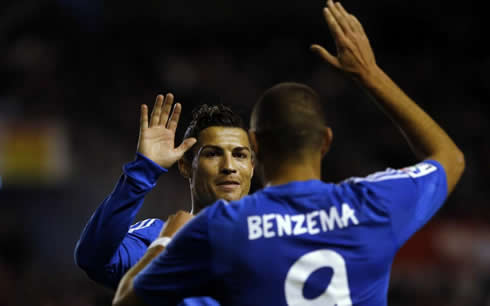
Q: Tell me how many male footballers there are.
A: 2